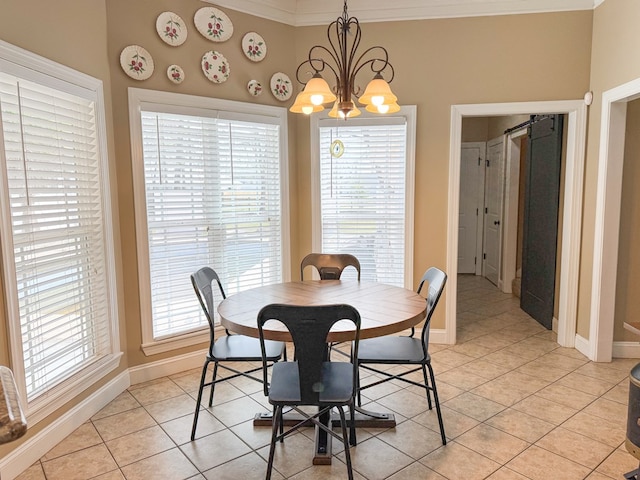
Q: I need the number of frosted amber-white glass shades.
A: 5